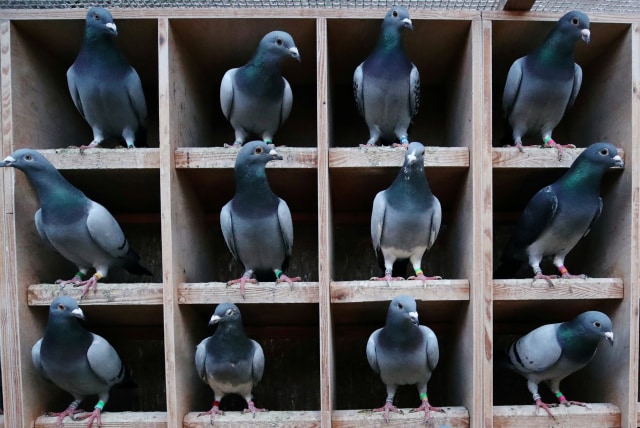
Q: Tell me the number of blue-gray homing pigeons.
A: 12